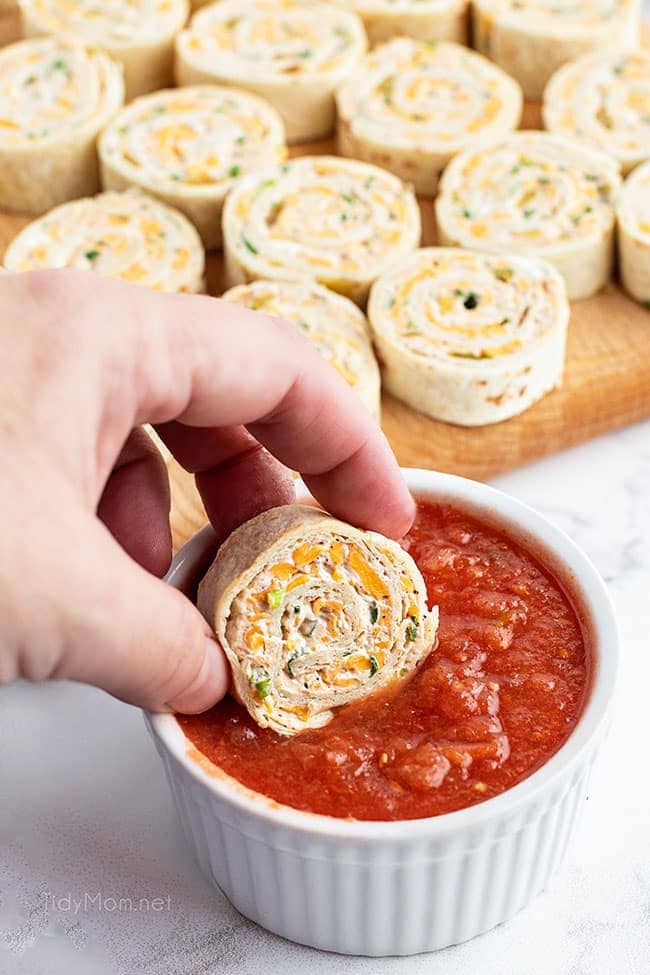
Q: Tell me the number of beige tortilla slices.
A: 15